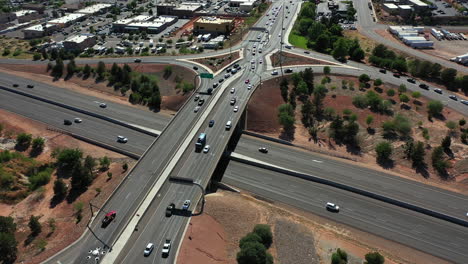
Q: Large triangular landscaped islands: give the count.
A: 2